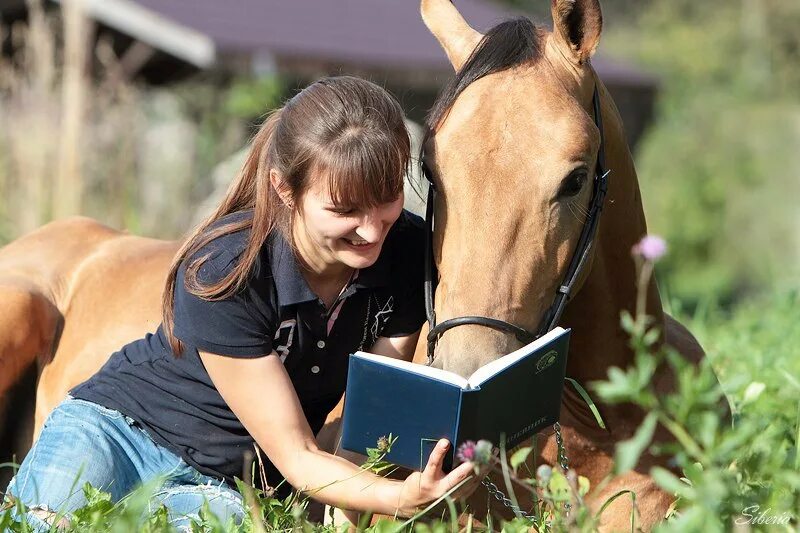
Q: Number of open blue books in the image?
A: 1